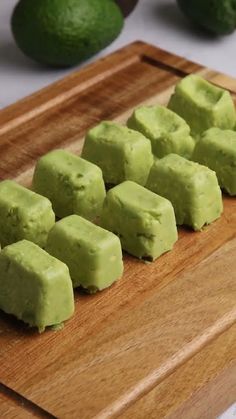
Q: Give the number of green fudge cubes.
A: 10